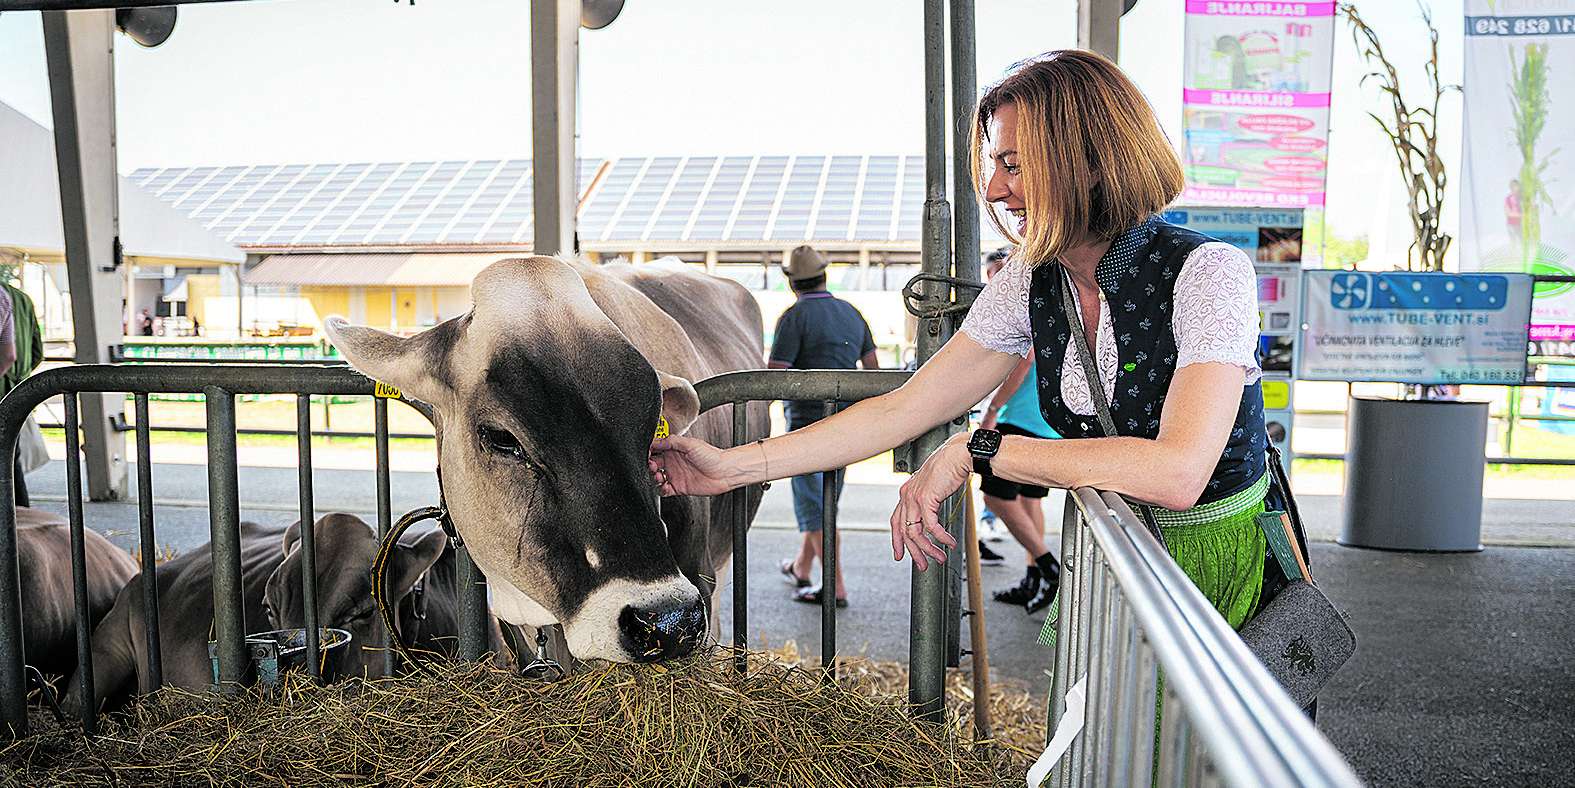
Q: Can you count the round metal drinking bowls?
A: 1